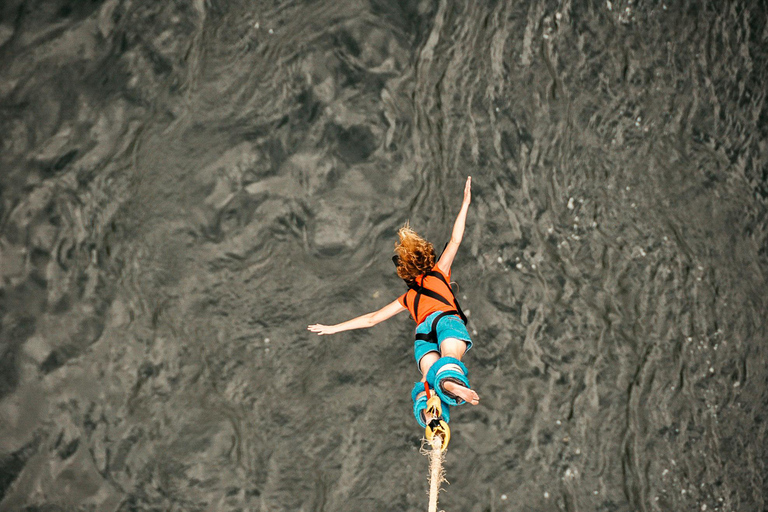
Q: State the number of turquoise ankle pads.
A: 2